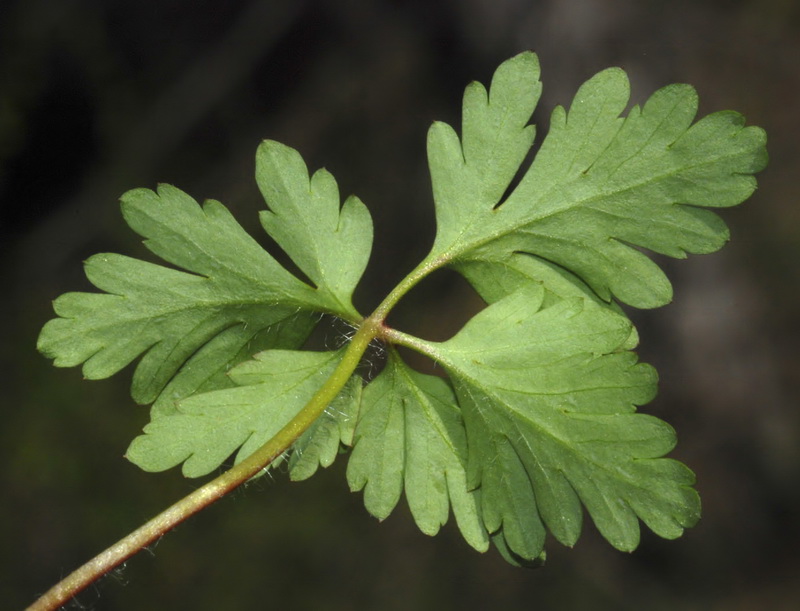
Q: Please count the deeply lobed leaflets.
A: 5